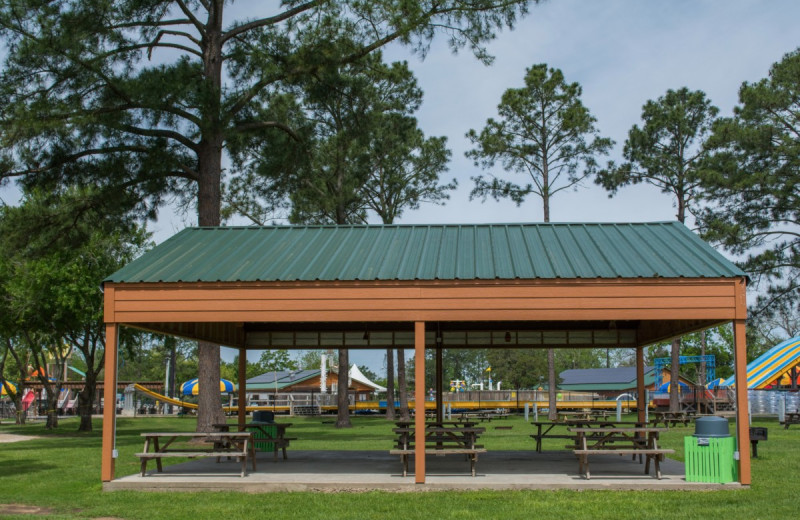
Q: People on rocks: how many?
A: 0